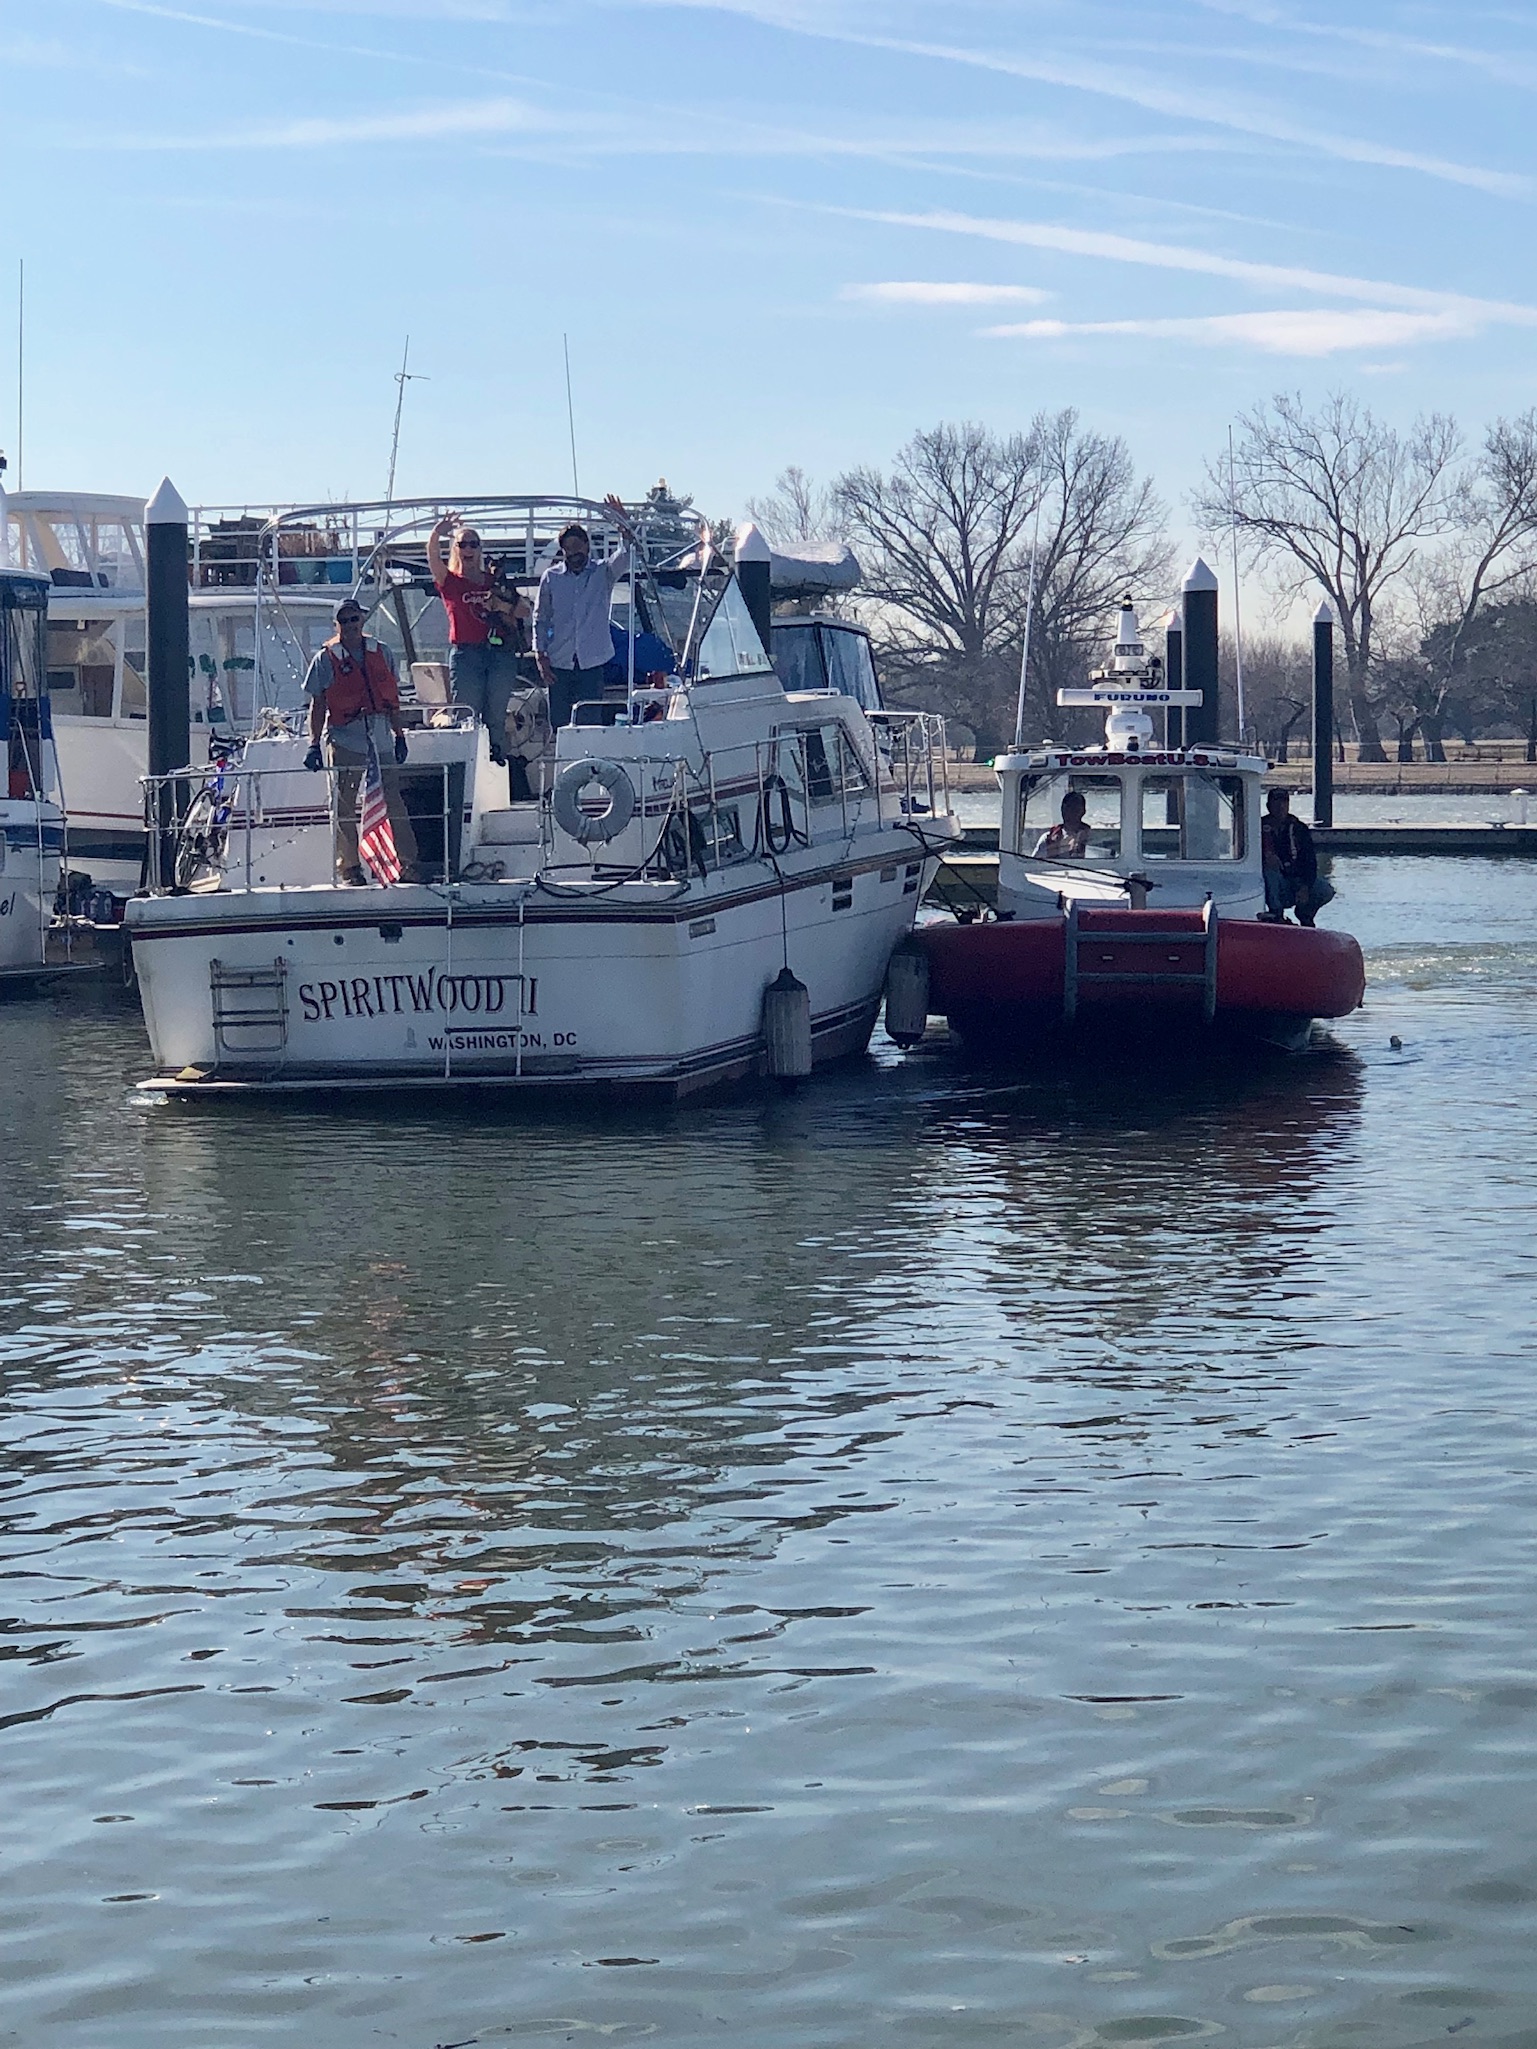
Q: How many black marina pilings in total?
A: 5